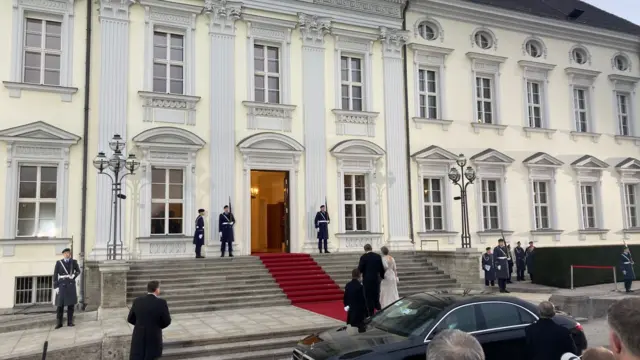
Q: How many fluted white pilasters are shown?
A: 4